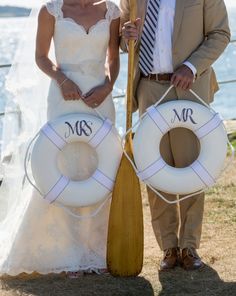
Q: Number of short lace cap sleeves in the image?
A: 2